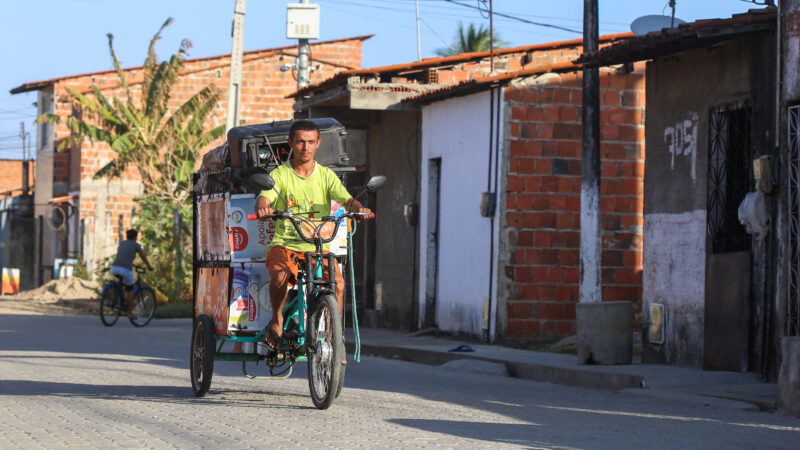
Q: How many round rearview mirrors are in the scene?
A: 2